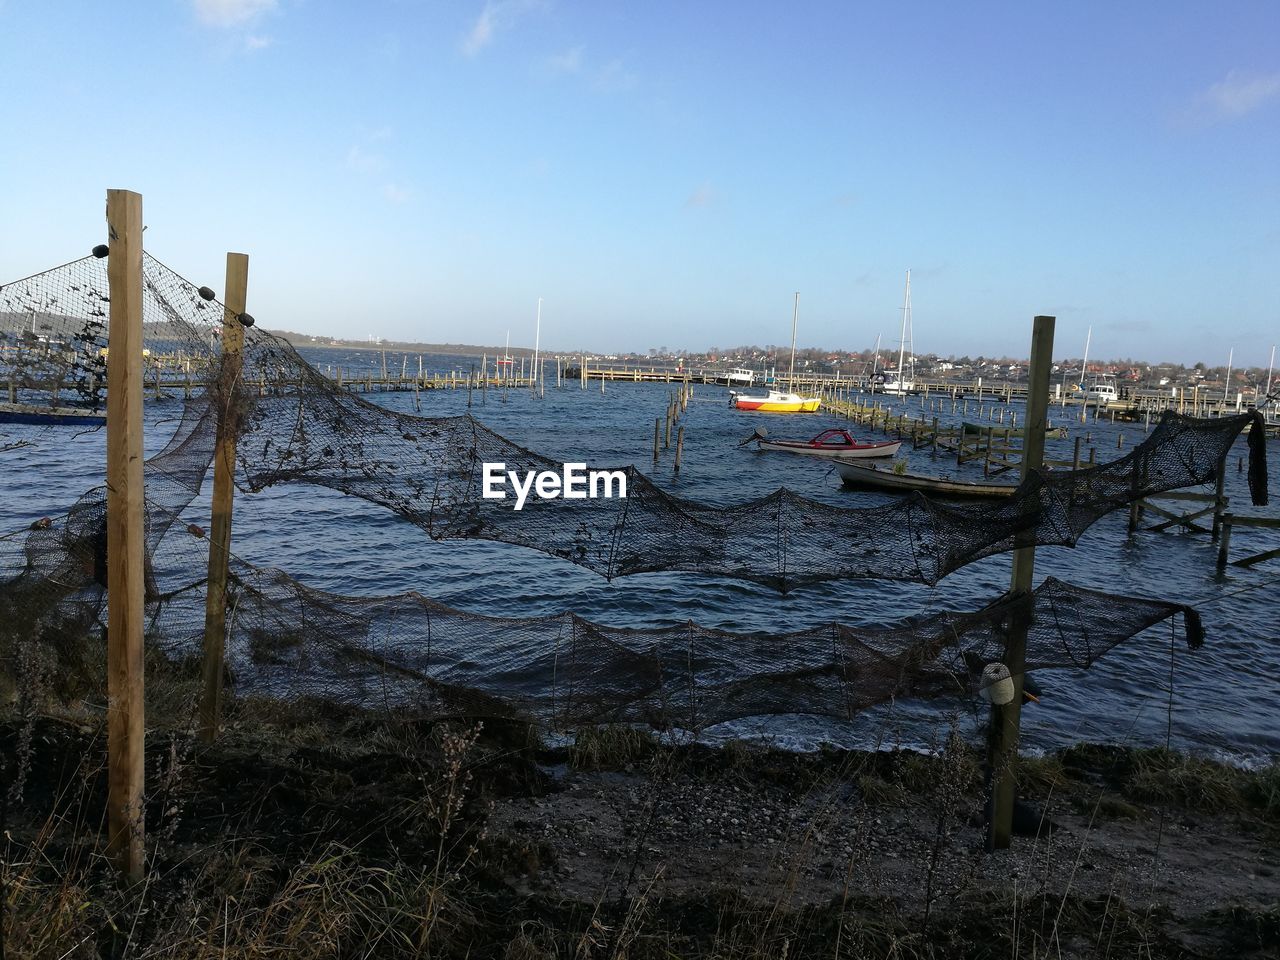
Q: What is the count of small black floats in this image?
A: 3